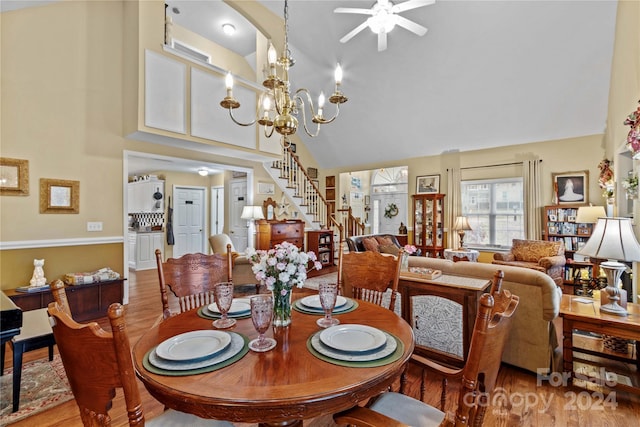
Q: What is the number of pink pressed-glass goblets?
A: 3